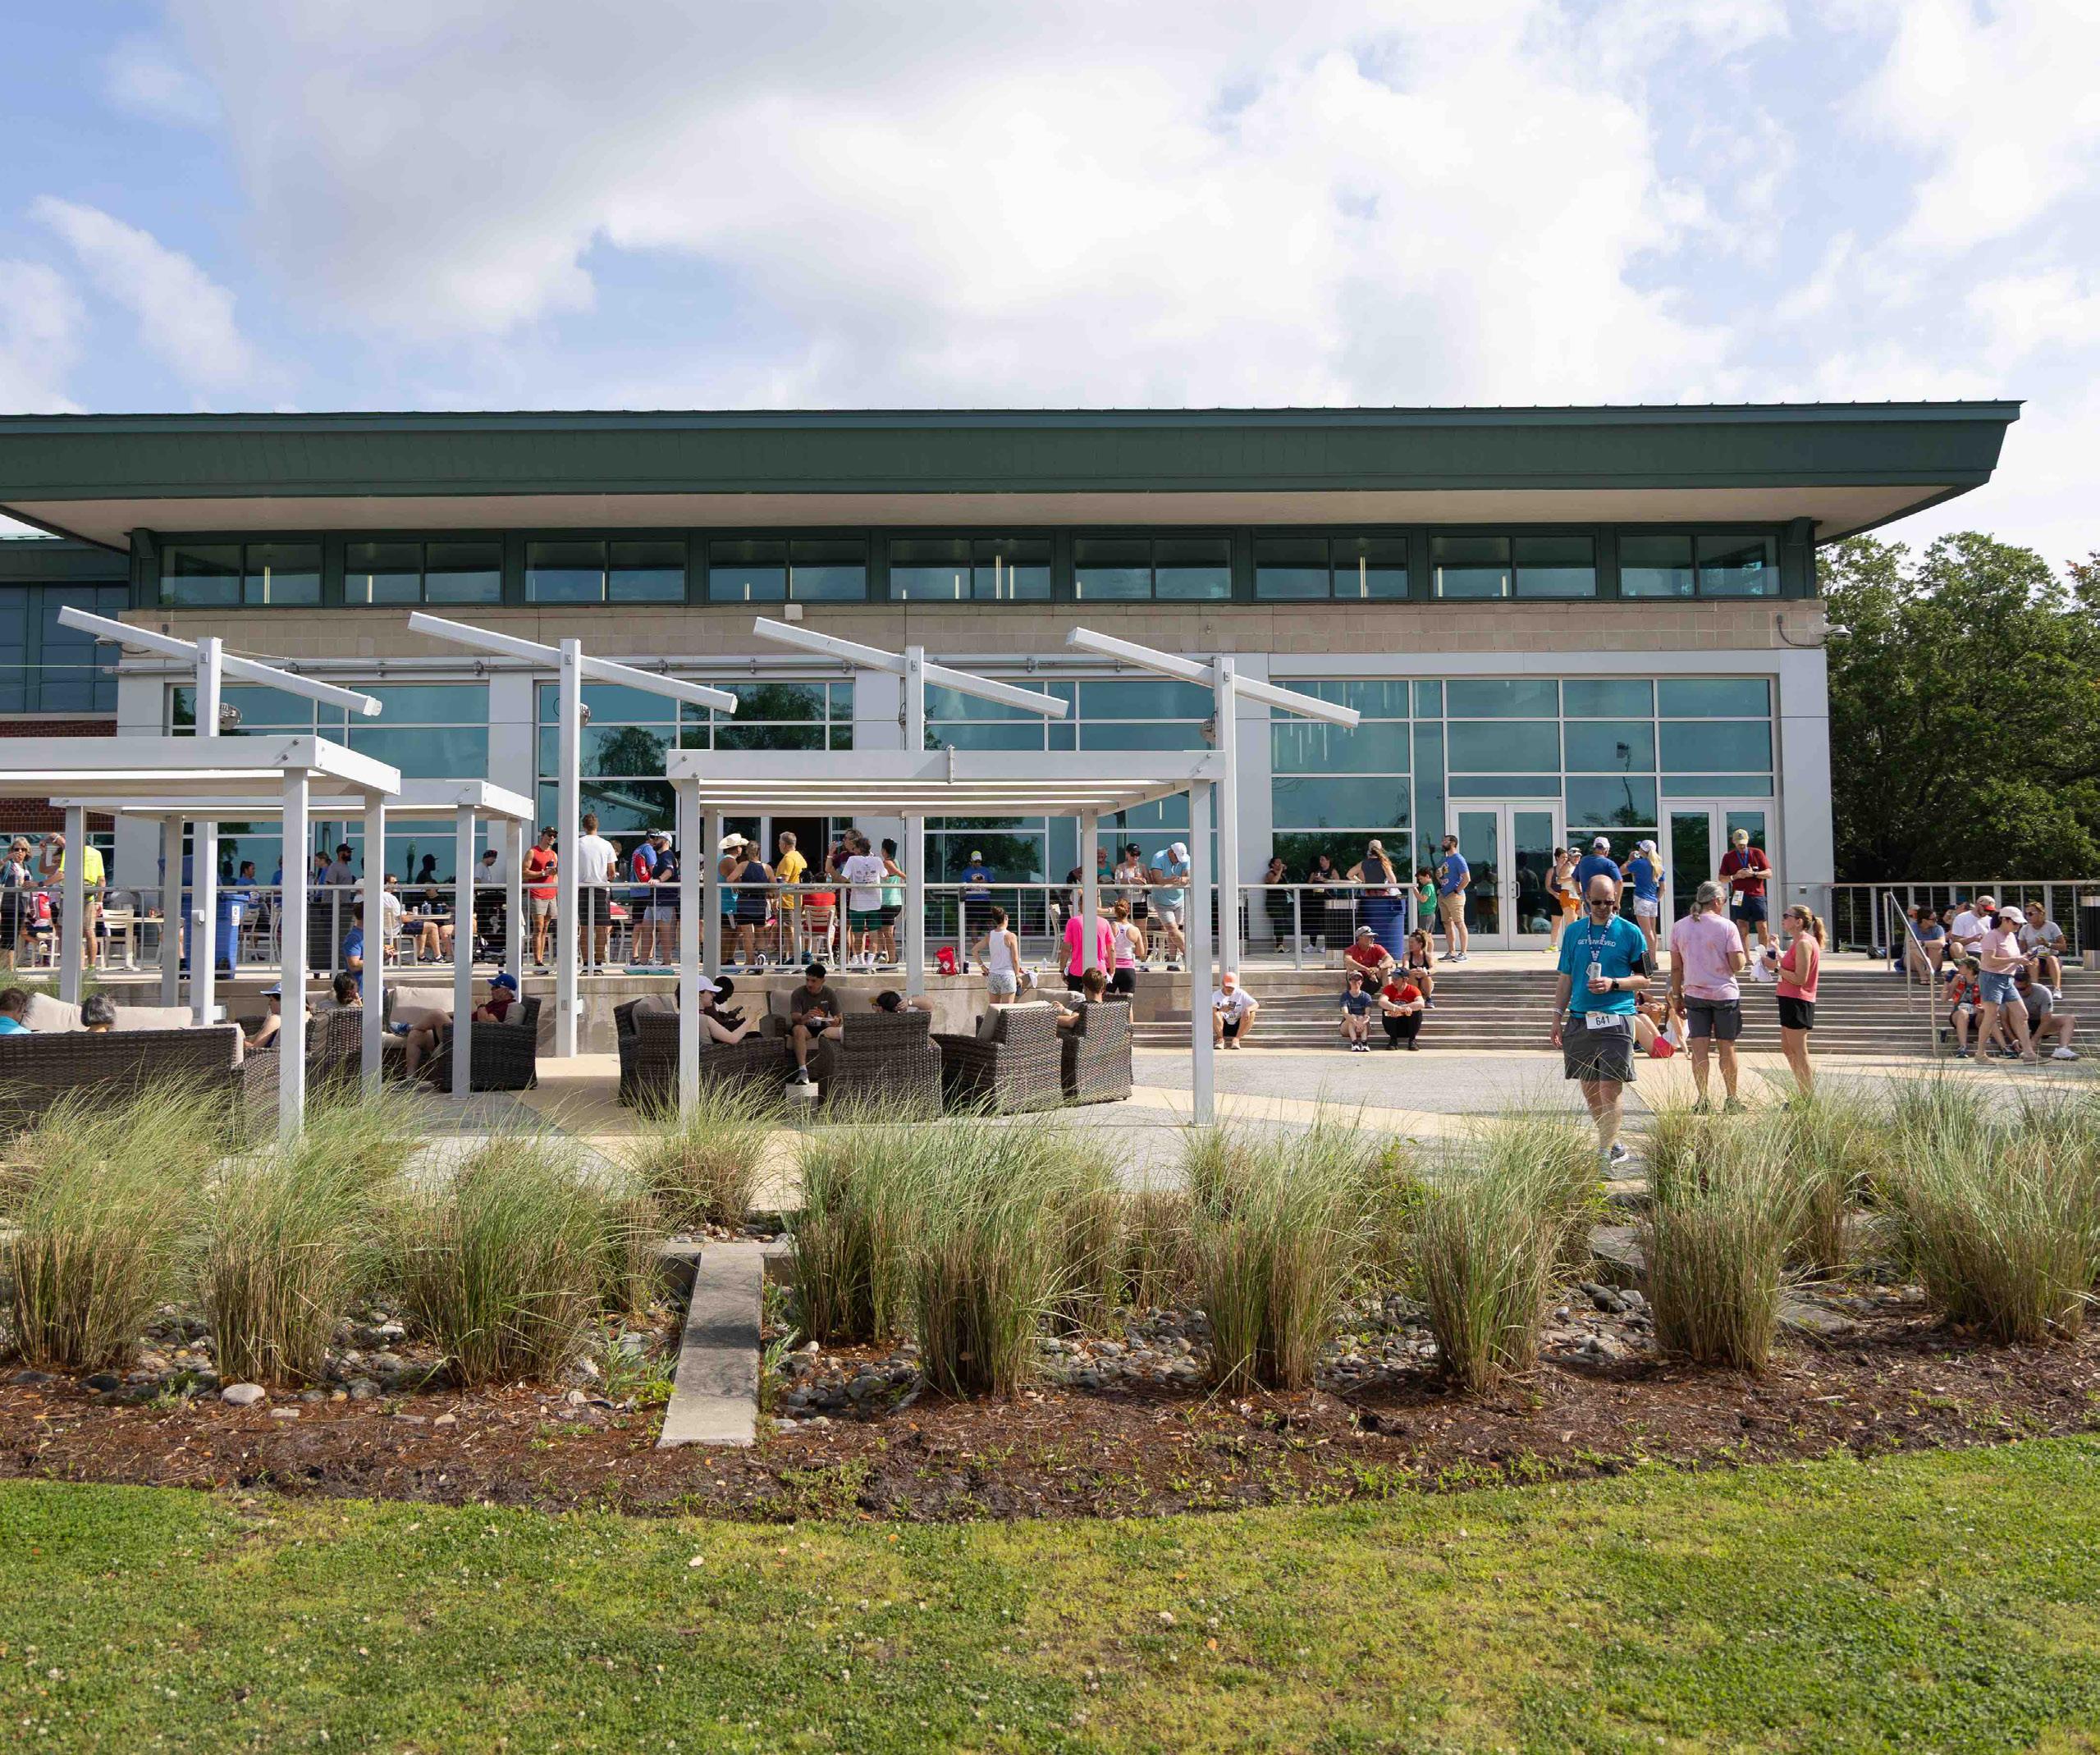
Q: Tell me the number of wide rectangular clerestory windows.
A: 9